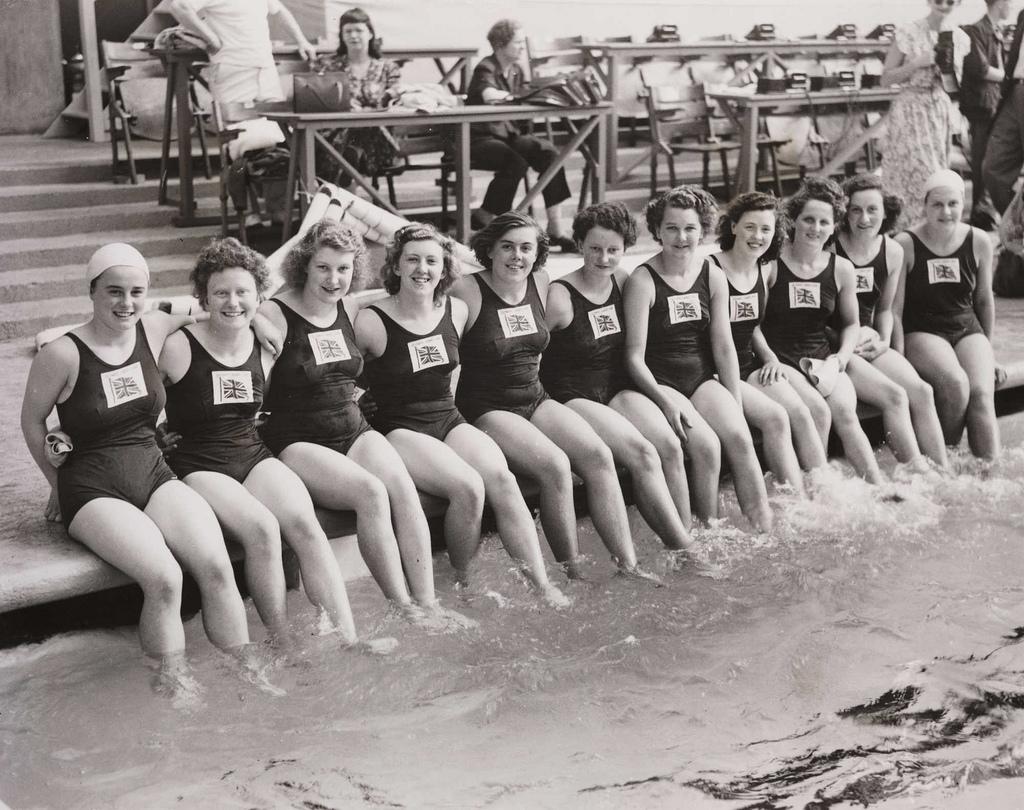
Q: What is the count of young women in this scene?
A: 11